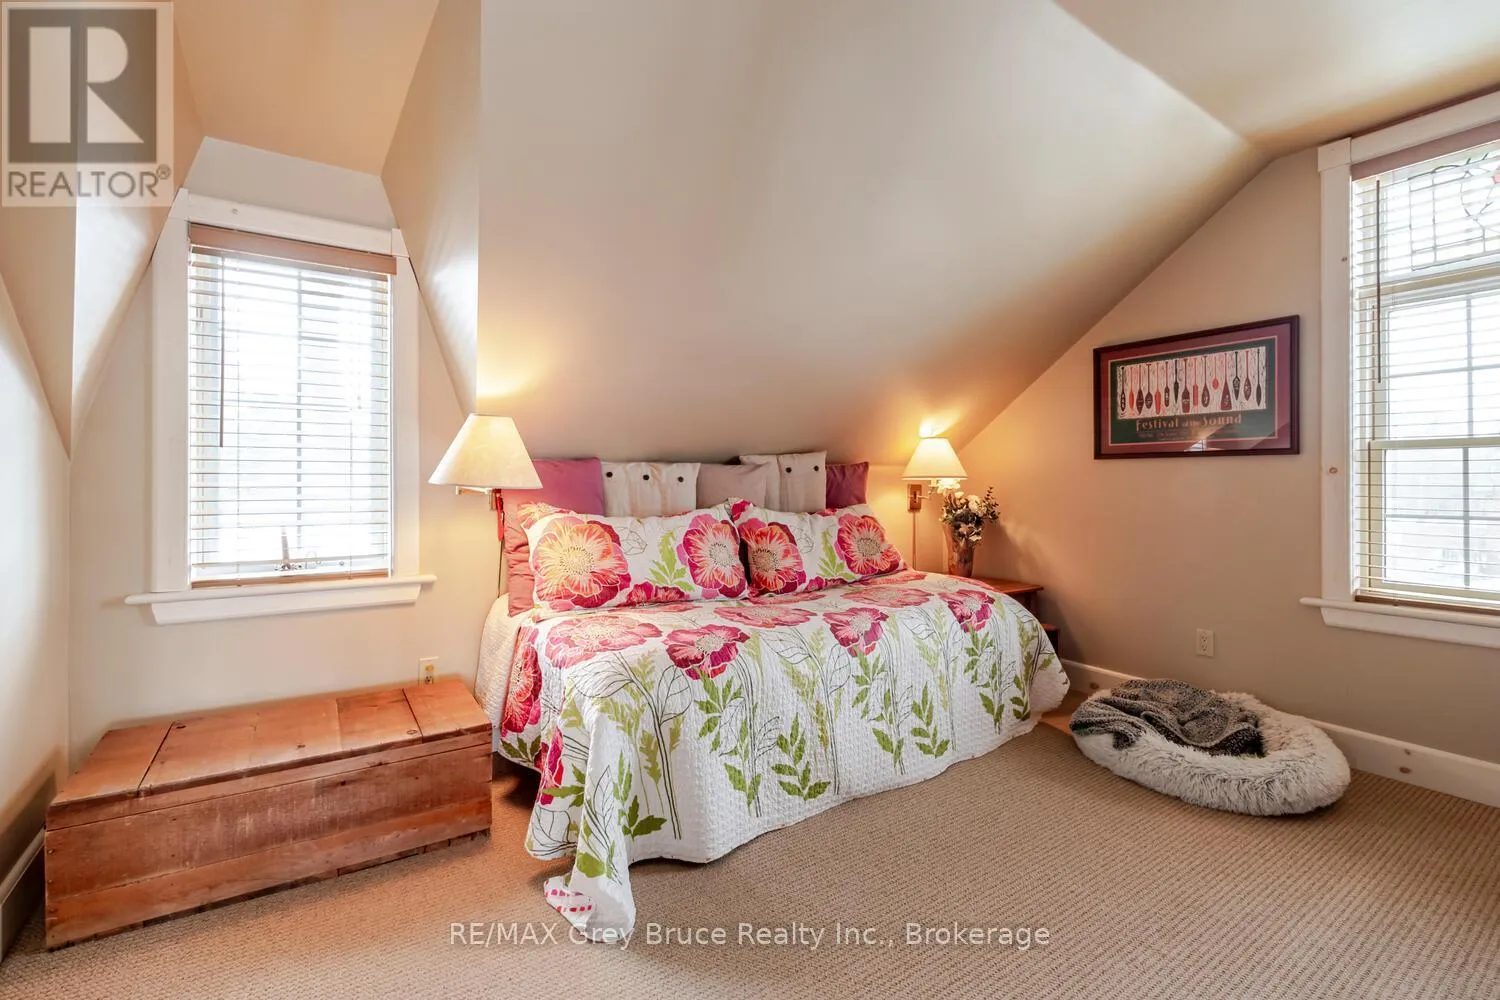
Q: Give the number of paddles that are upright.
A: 15